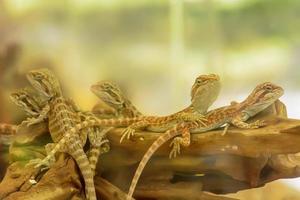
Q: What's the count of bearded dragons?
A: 5